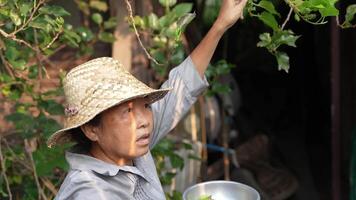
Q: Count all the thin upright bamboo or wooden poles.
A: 3